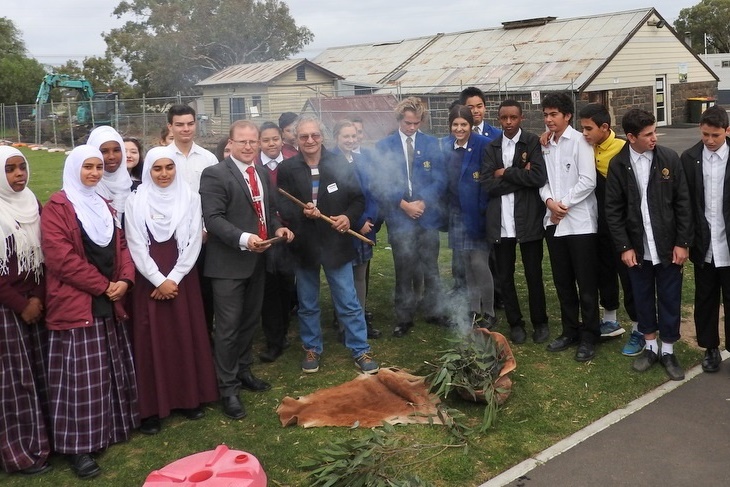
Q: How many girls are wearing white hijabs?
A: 4